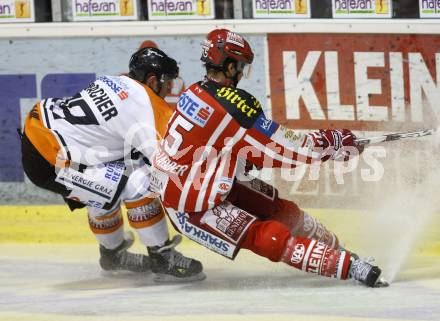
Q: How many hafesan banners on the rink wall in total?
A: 6